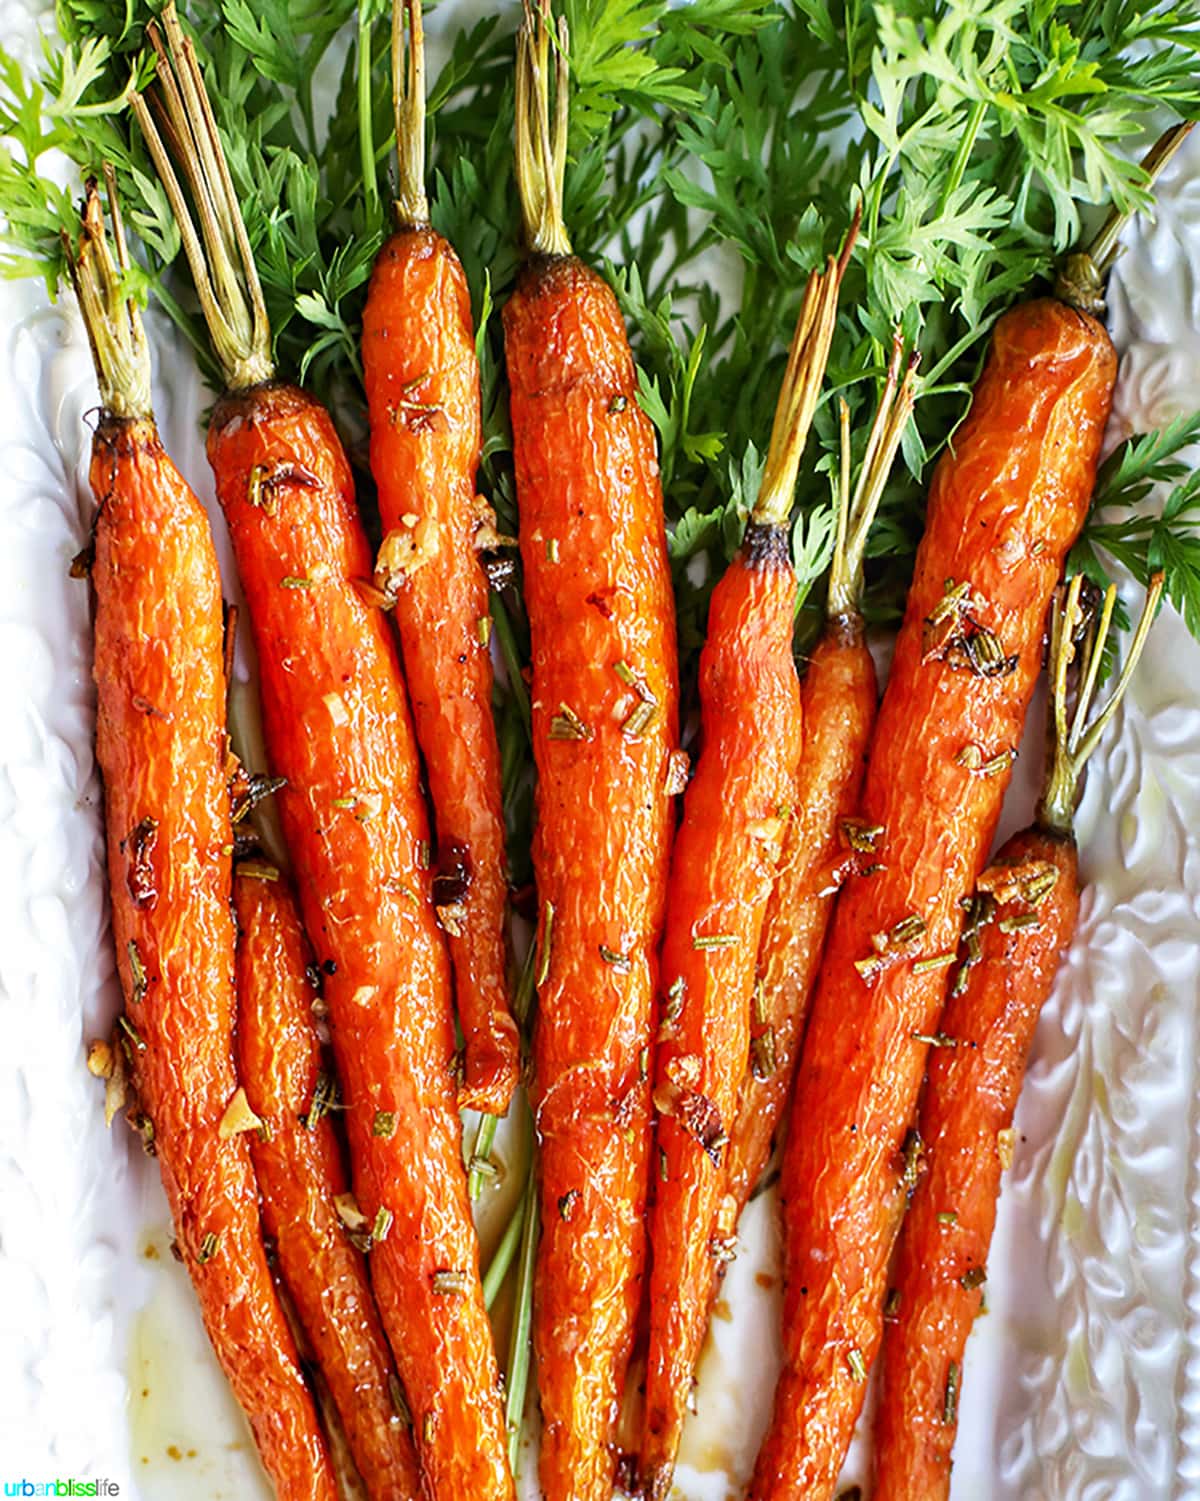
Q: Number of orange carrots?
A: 9